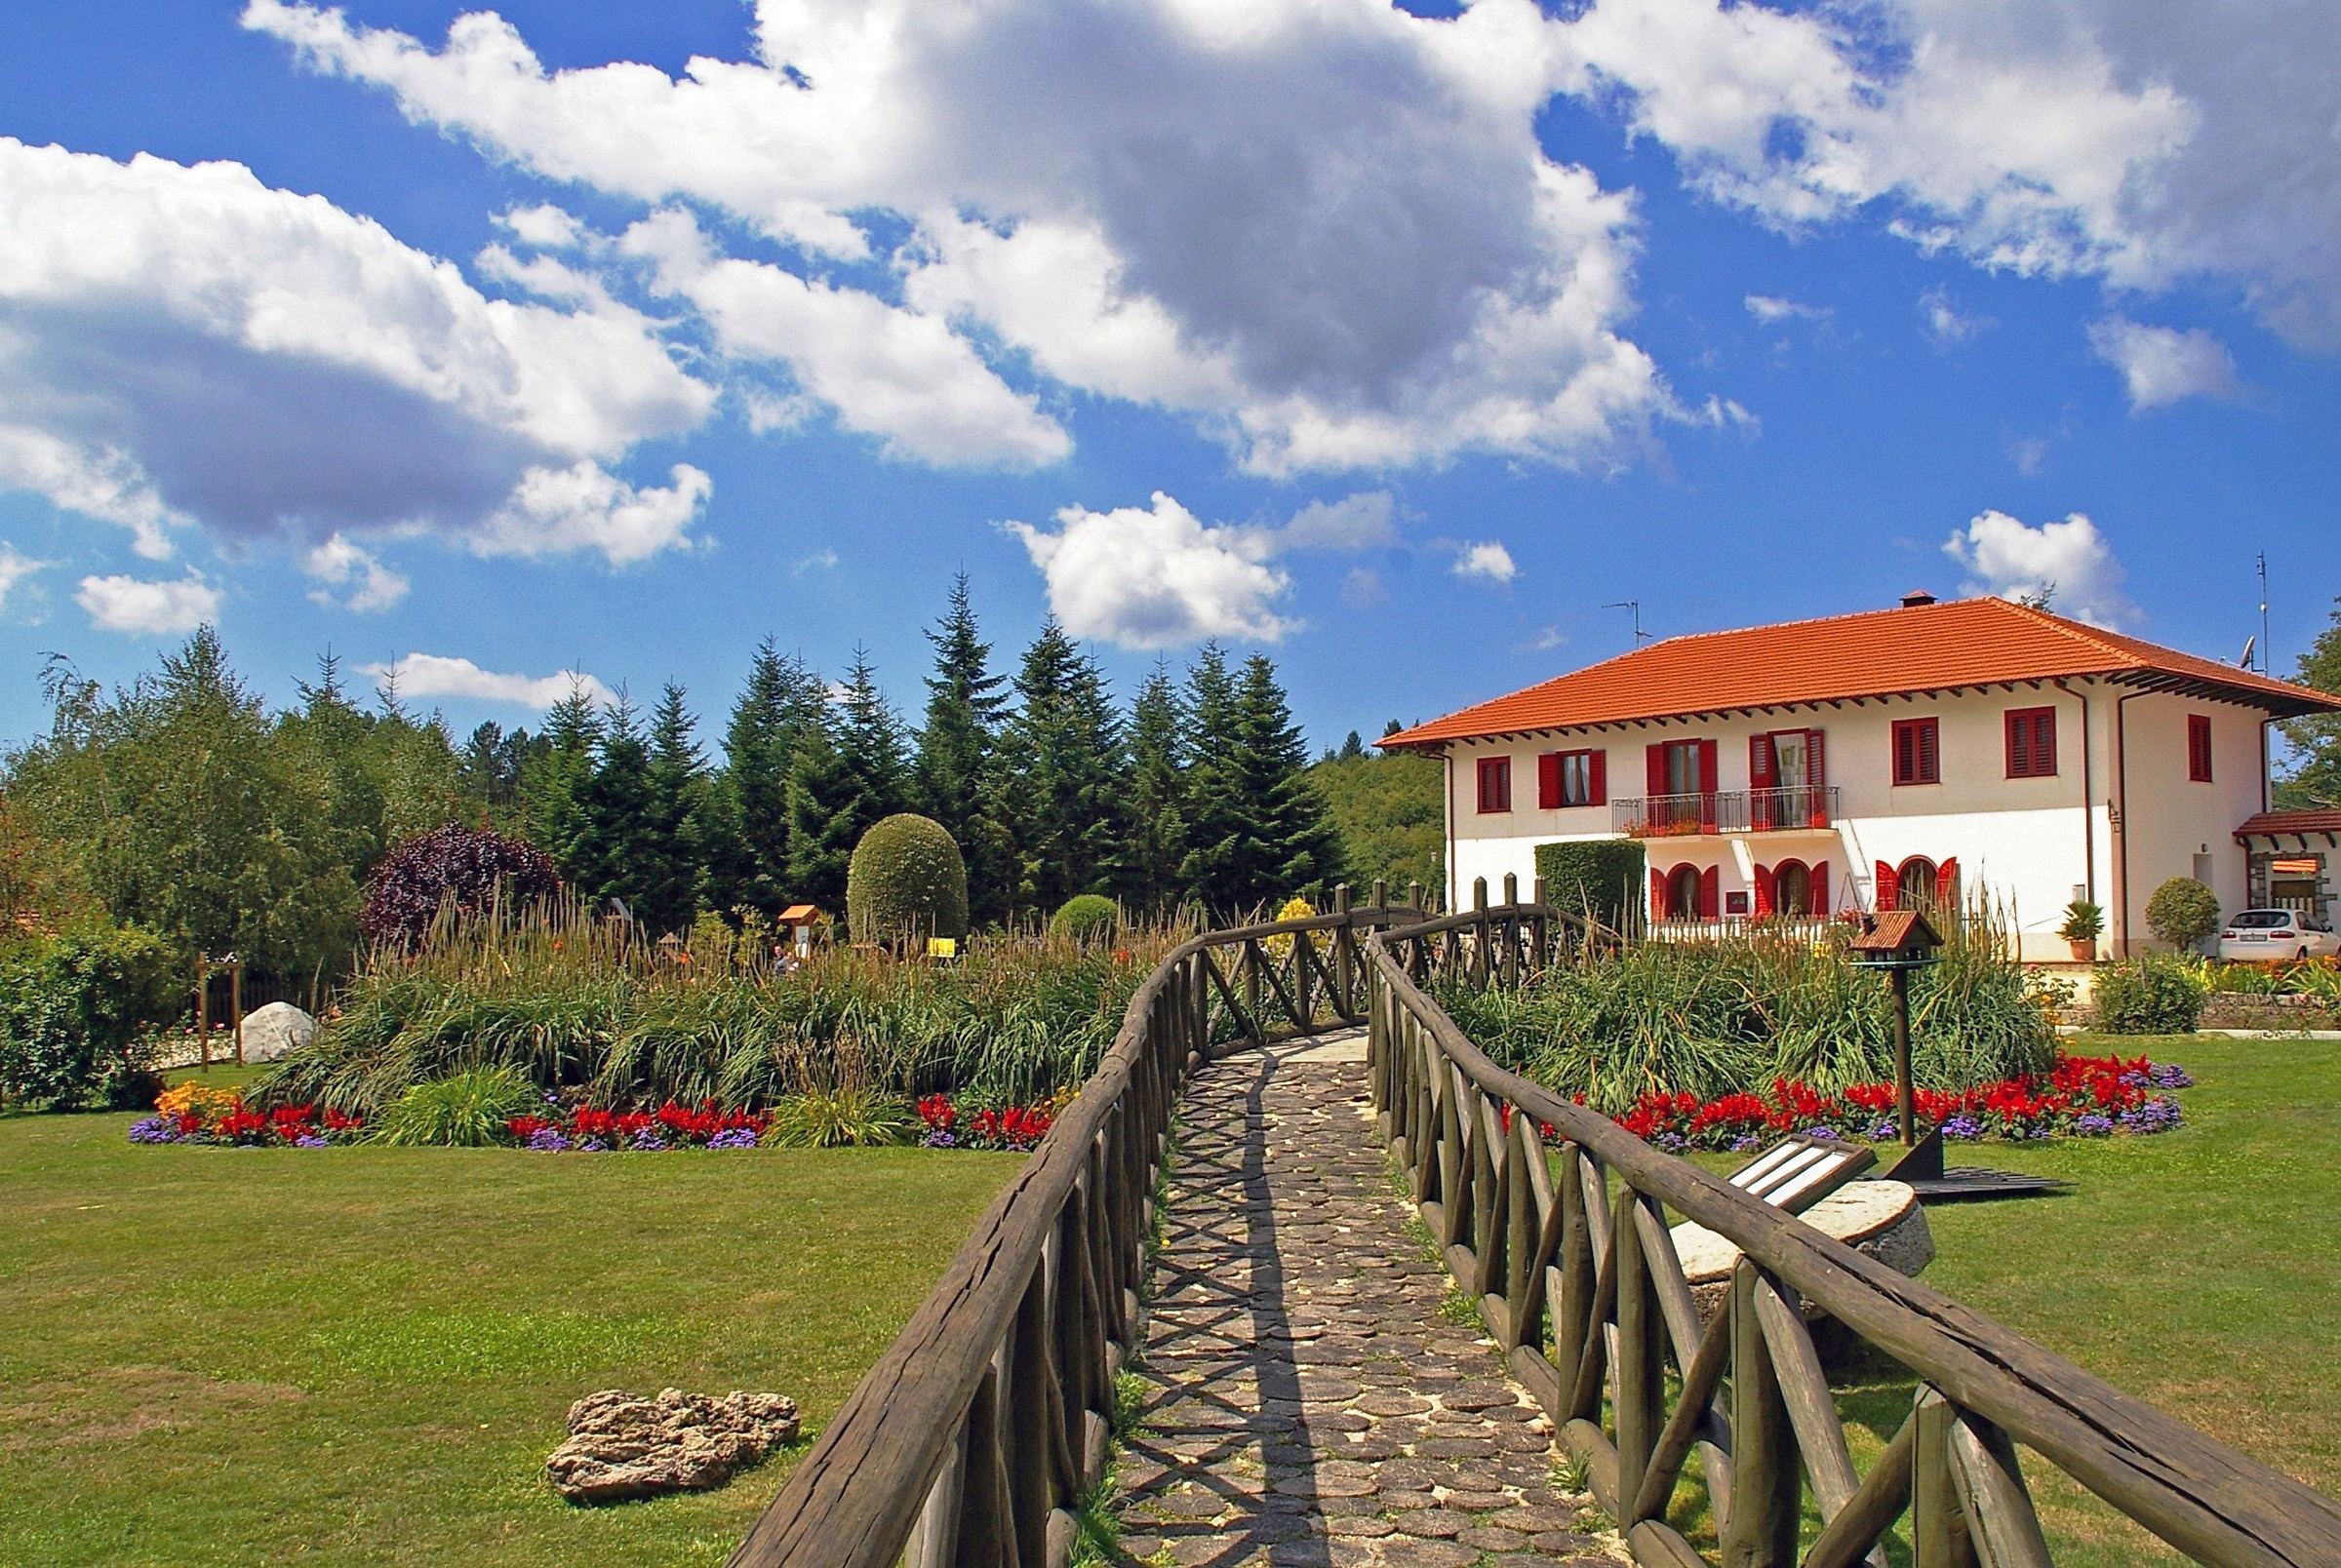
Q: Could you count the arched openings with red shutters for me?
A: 3